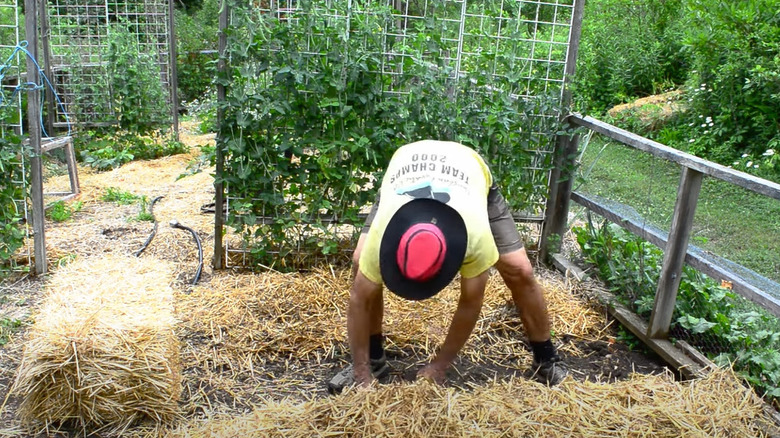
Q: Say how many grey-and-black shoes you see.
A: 2